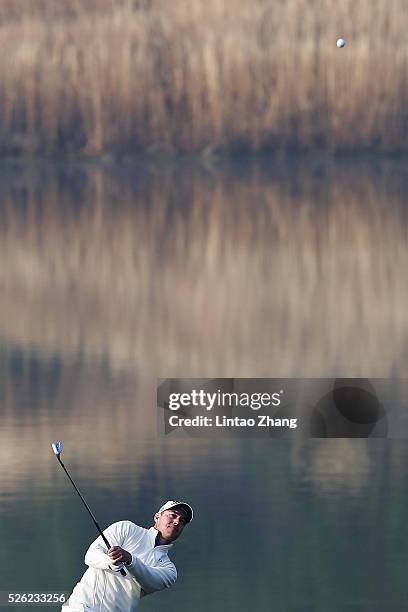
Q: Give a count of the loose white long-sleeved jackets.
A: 1